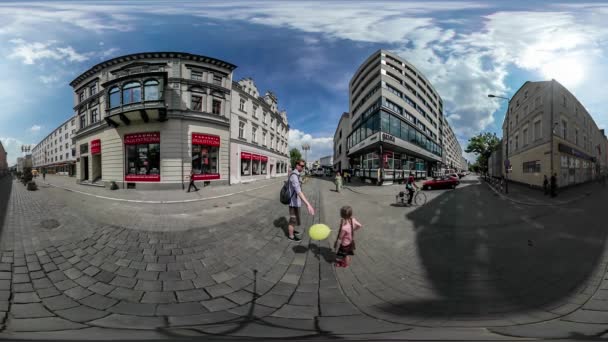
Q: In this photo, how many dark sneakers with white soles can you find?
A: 2